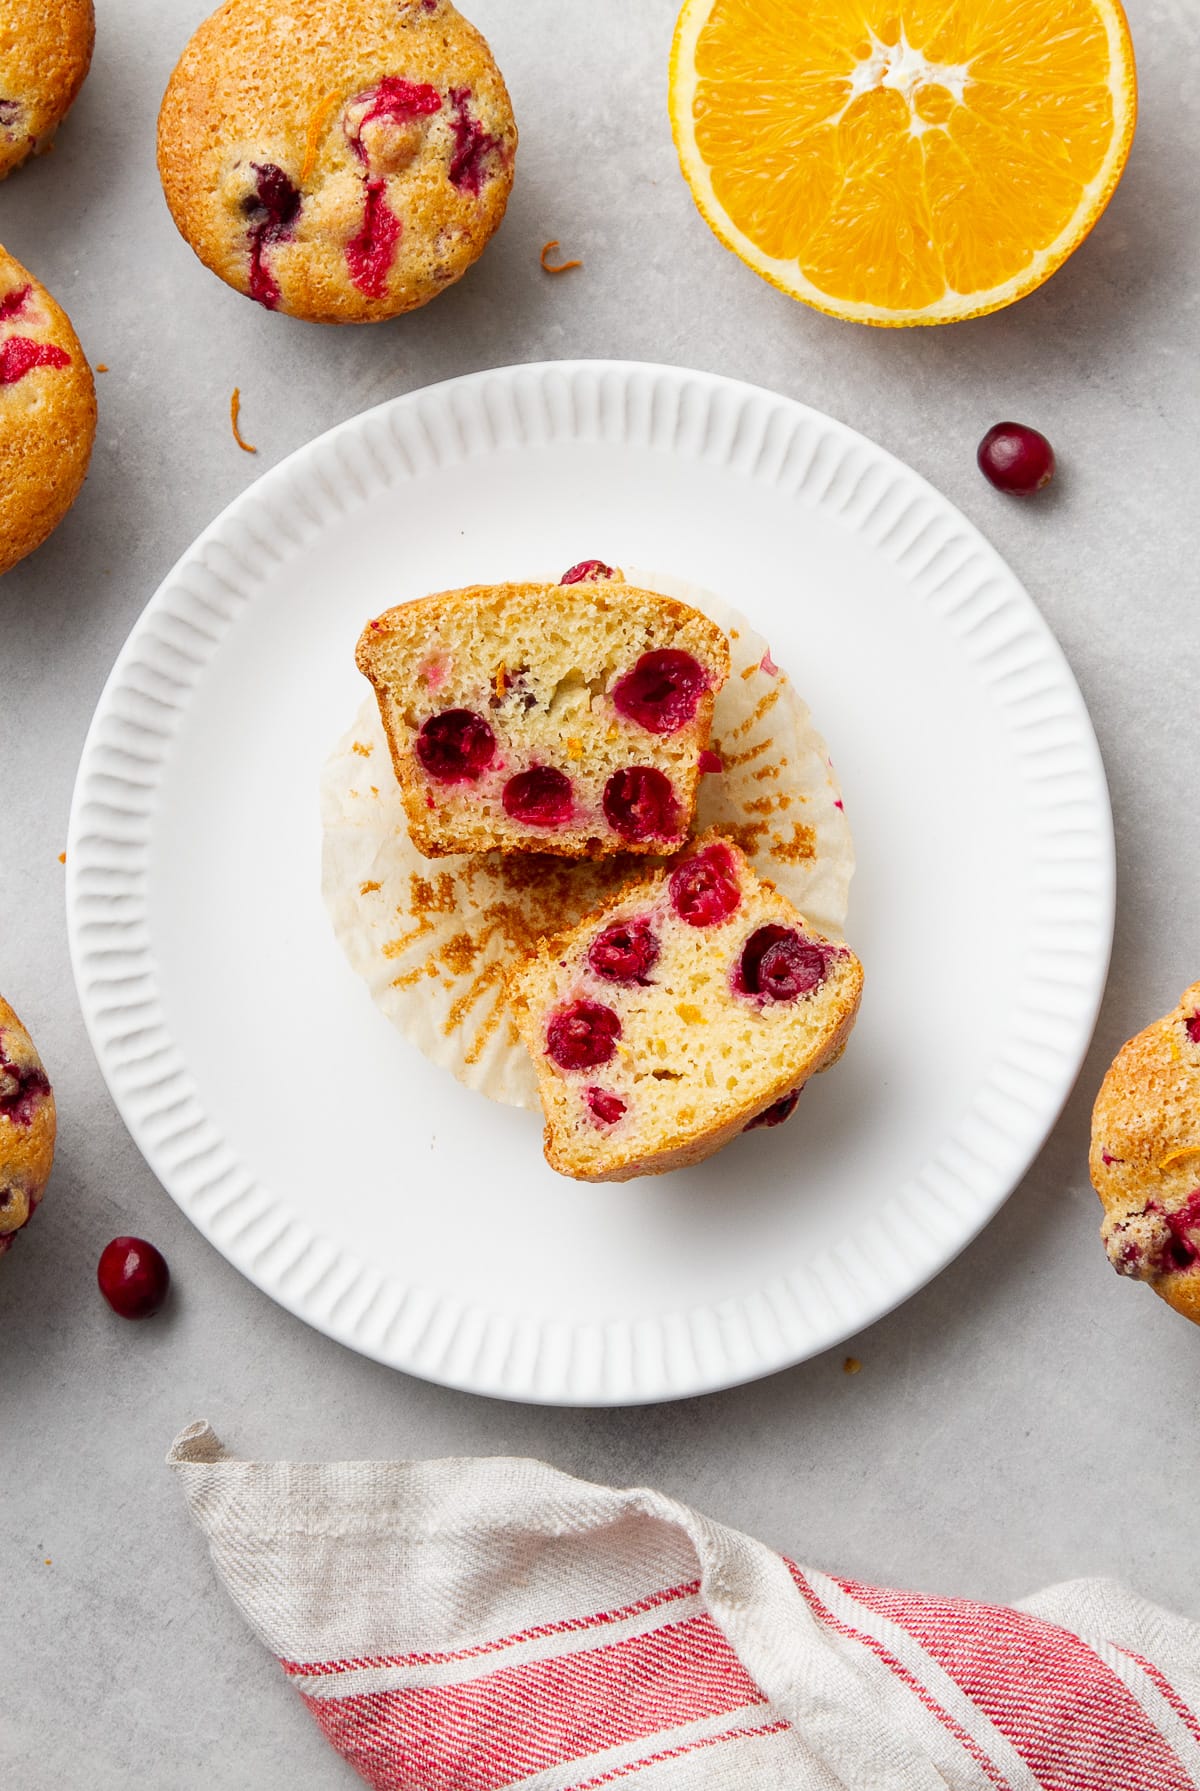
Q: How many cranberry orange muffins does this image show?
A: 6